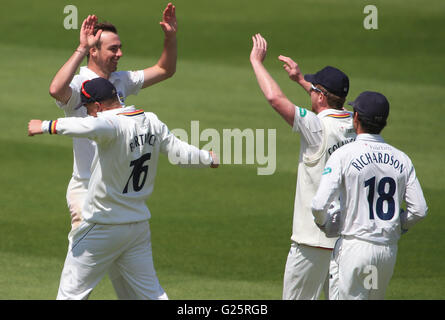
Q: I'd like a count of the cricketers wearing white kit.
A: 4